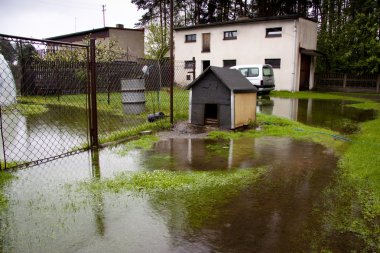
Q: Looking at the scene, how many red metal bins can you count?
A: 0